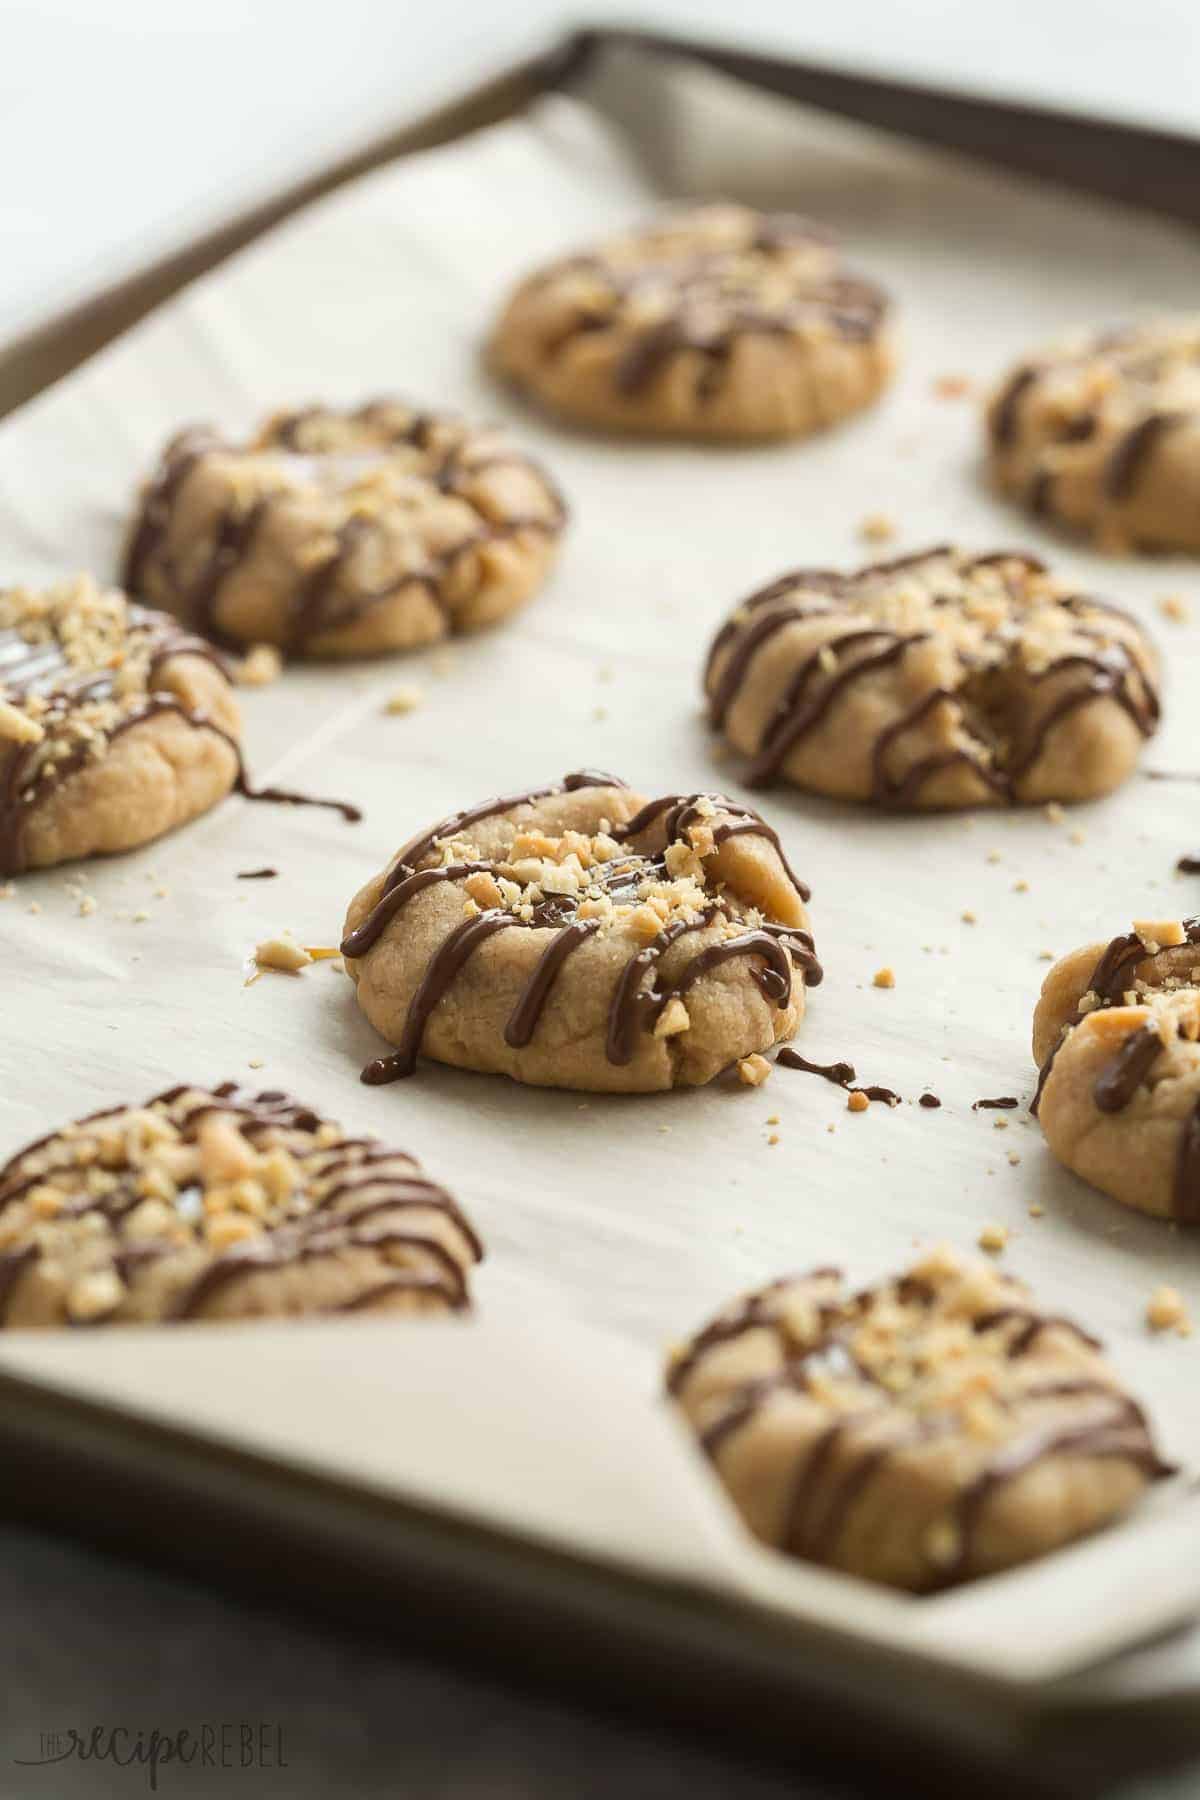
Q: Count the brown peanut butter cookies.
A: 9